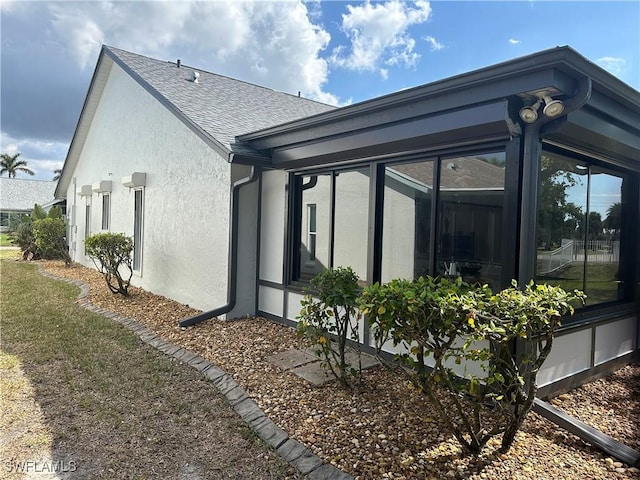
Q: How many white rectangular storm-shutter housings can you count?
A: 3